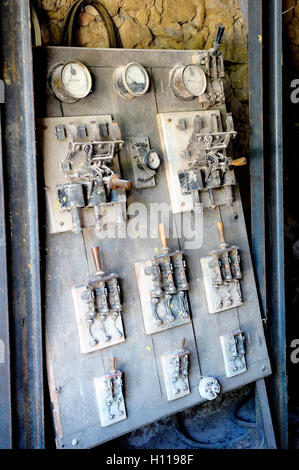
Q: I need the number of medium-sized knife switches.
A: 3